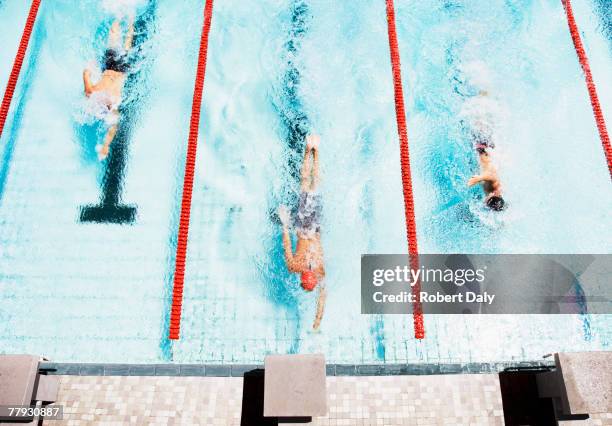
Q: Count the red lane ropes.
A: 4